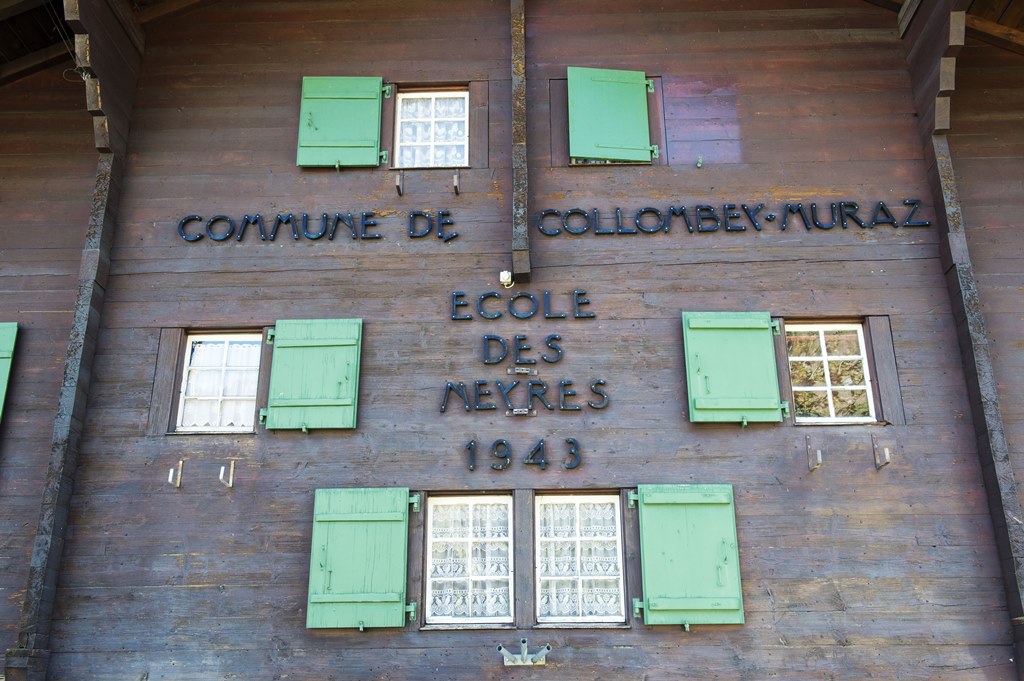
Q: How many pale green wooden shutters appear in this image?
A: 7